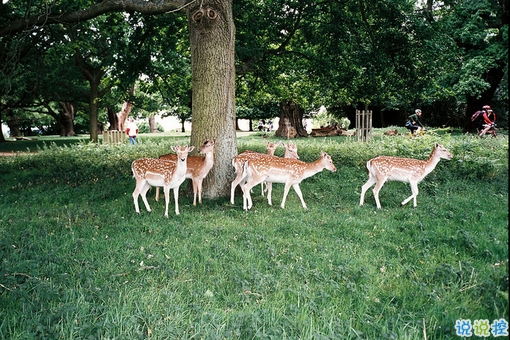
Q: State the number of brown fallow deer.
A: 6